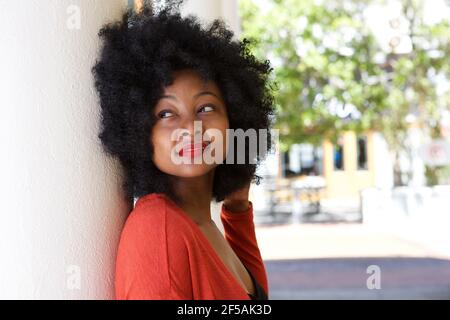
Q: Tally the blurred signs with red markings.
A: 1